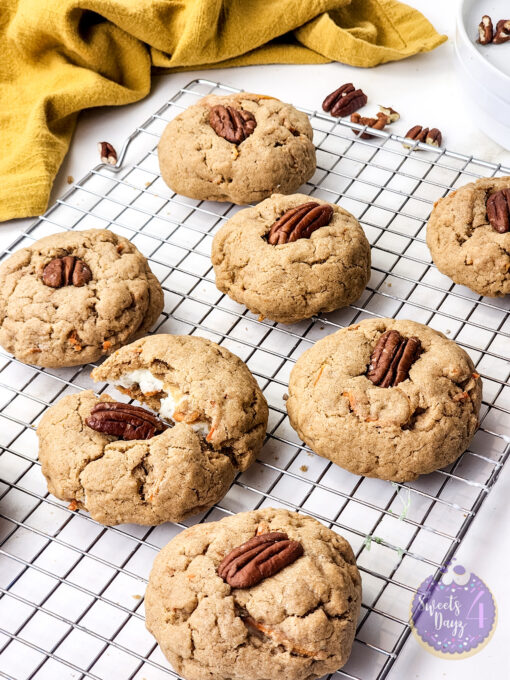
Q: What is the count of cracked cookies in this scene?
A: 1